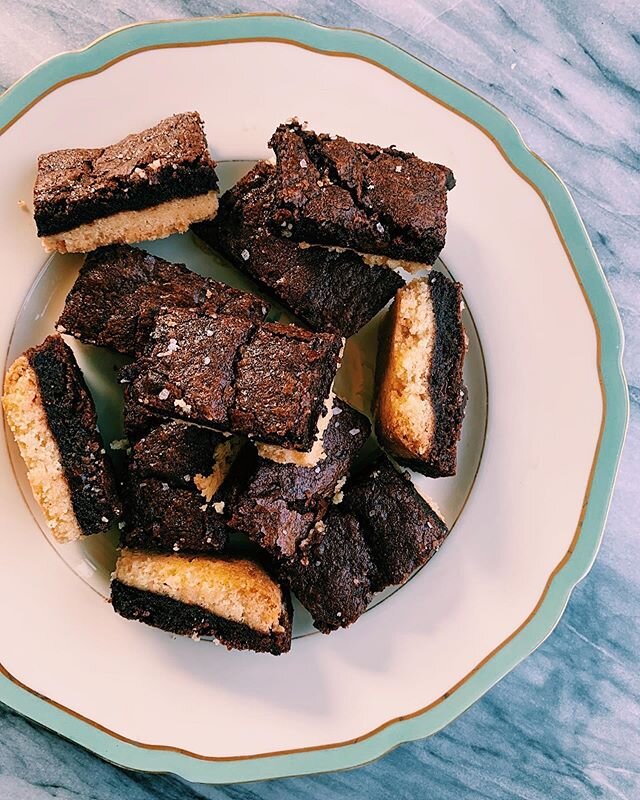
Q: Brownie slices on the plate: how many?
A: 11